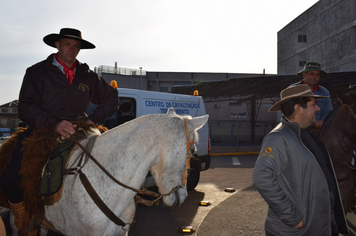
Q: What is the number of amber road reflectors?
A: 3